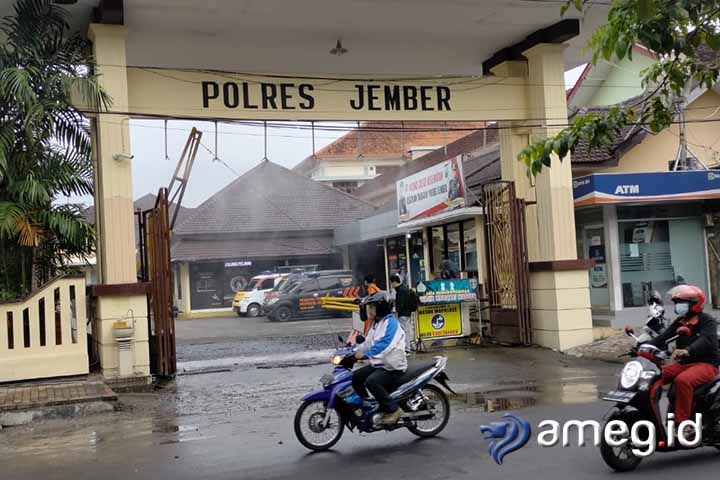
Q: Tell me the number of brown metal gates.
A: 2